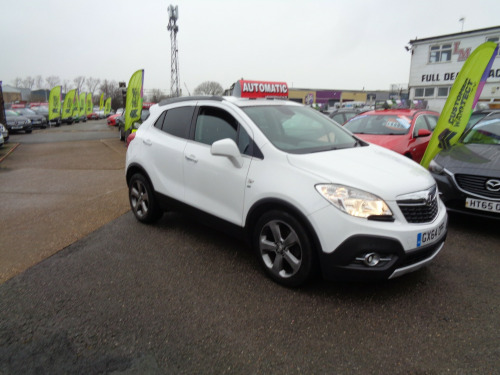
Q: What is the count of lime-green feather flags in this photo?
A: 9